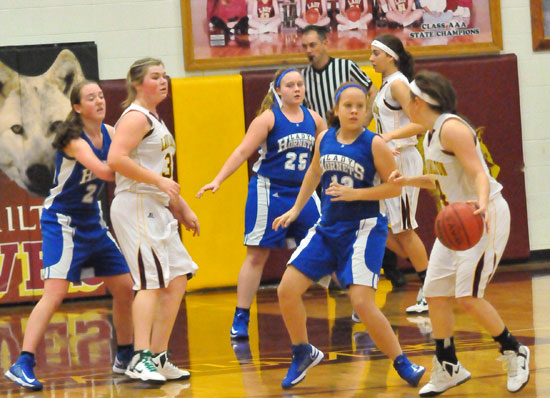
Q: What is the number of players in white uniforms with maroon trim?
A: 3